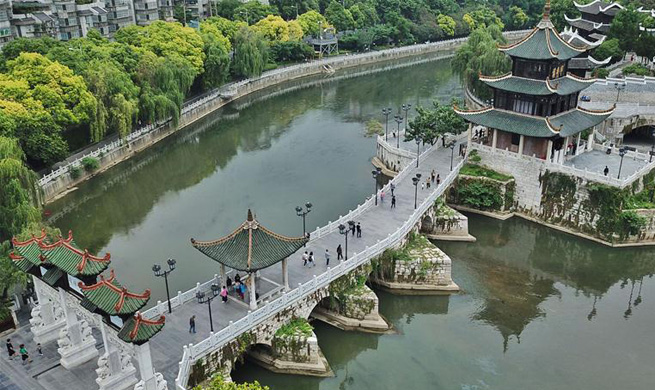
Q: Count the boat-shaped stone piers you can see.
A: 4